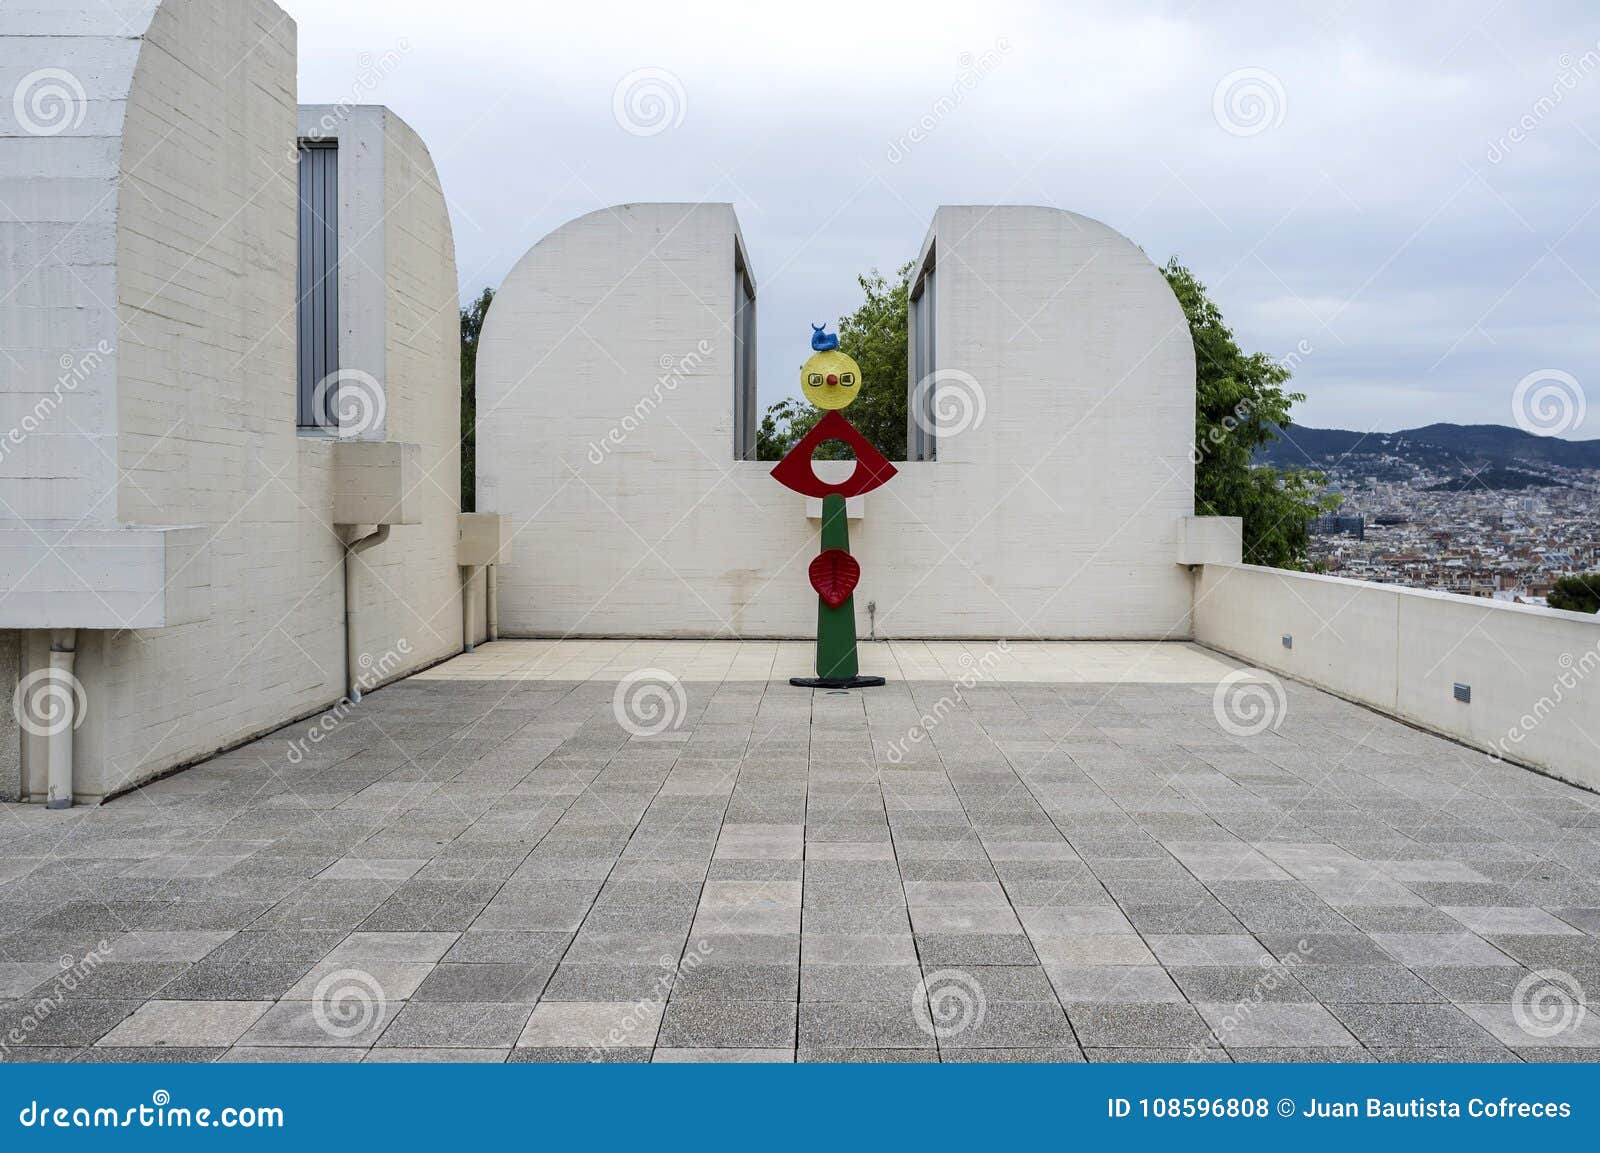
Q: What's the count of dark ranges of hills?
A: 1